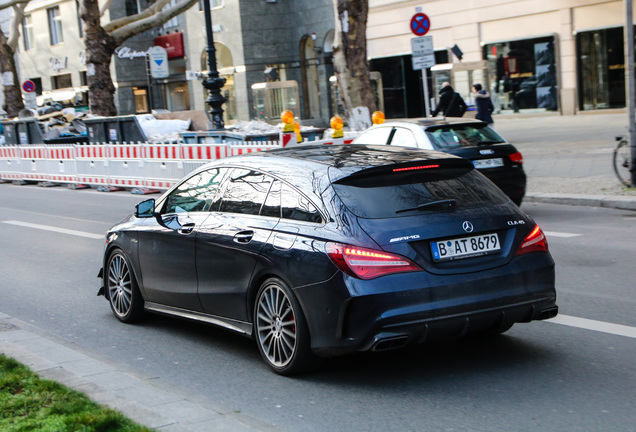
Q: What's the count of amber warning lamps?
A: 4